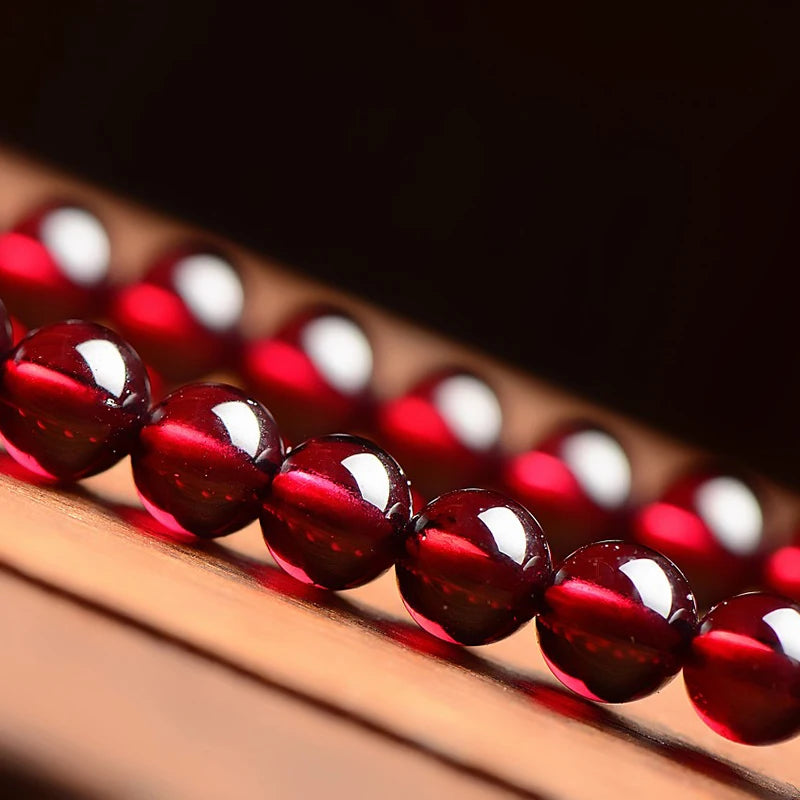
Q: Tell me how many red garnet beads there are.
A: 14